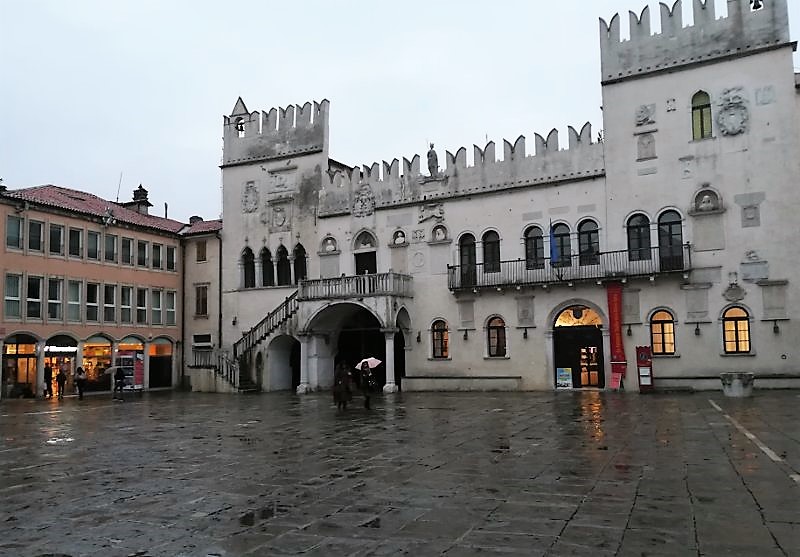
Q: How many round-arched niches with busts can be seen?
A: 4